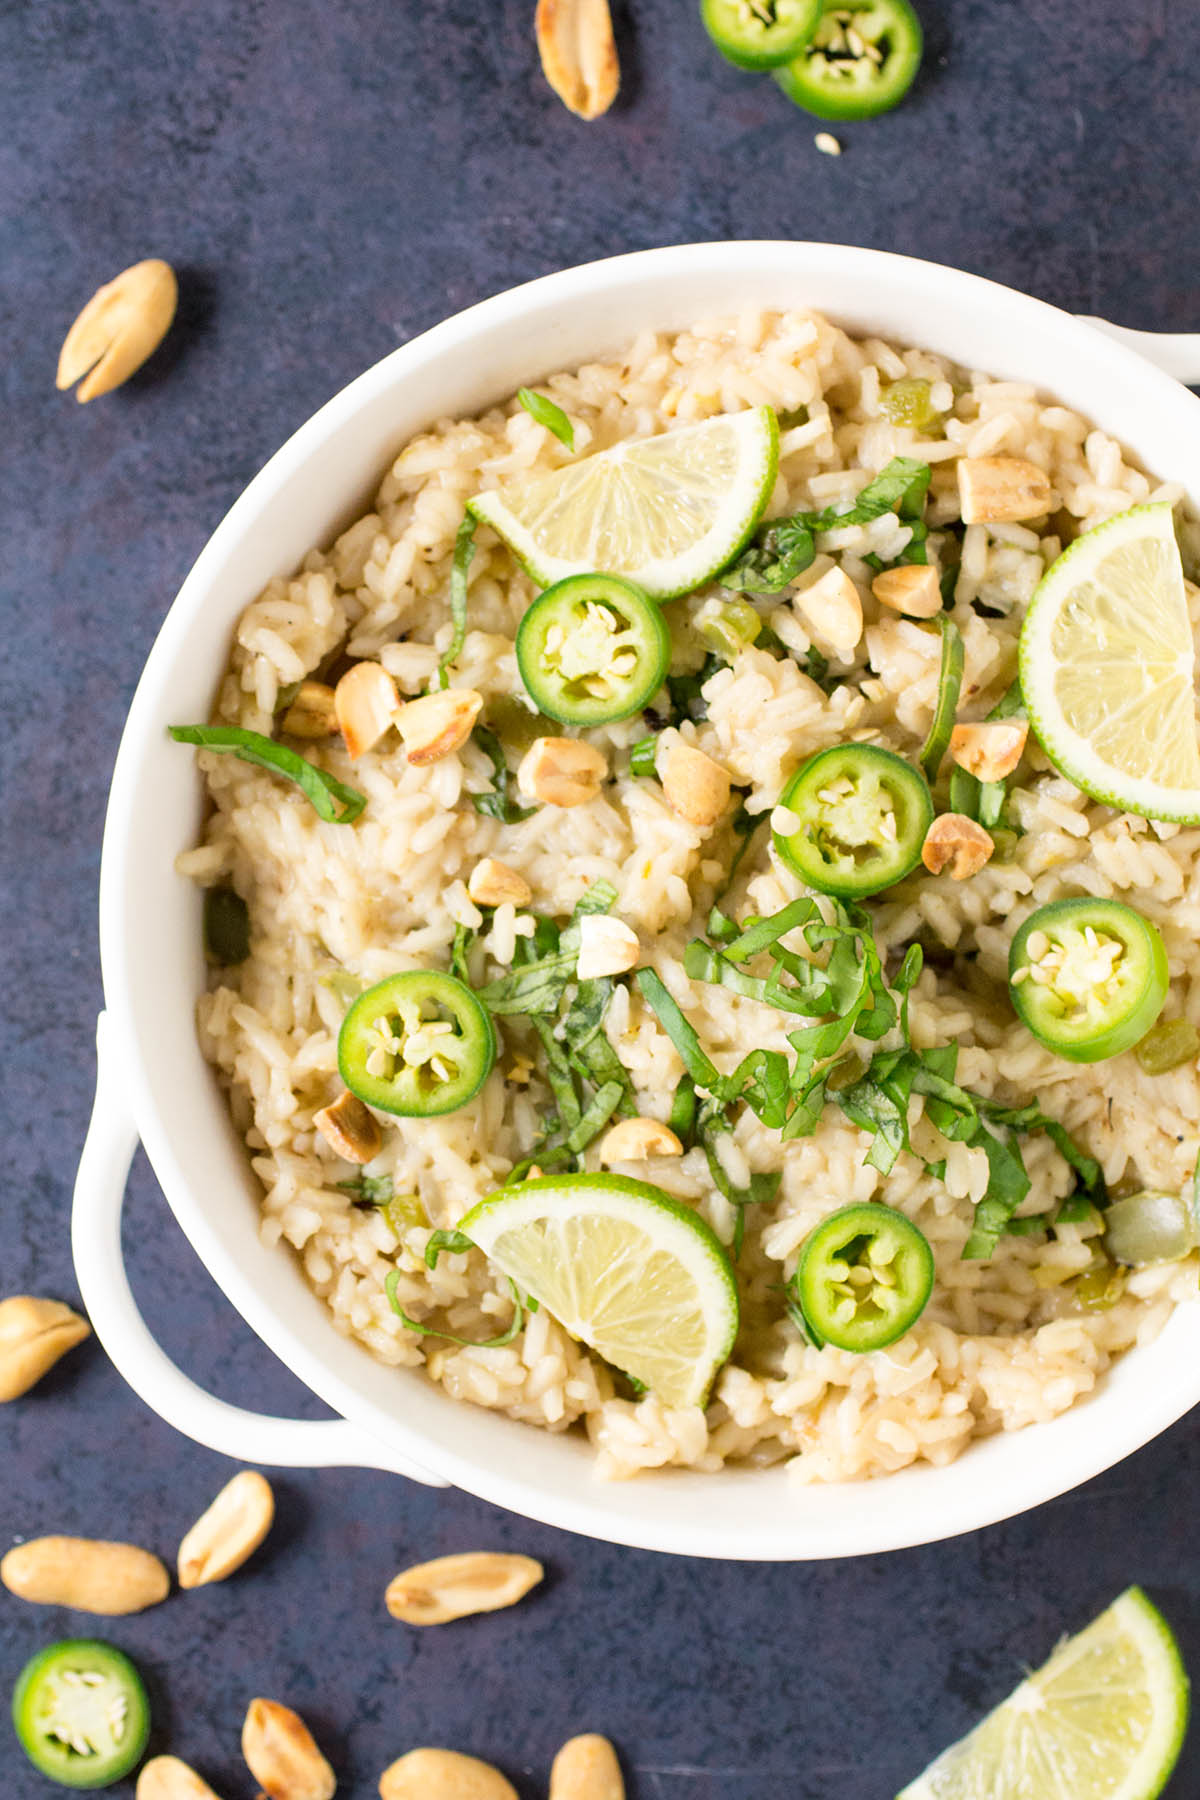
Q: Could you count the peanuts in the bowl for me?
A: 14